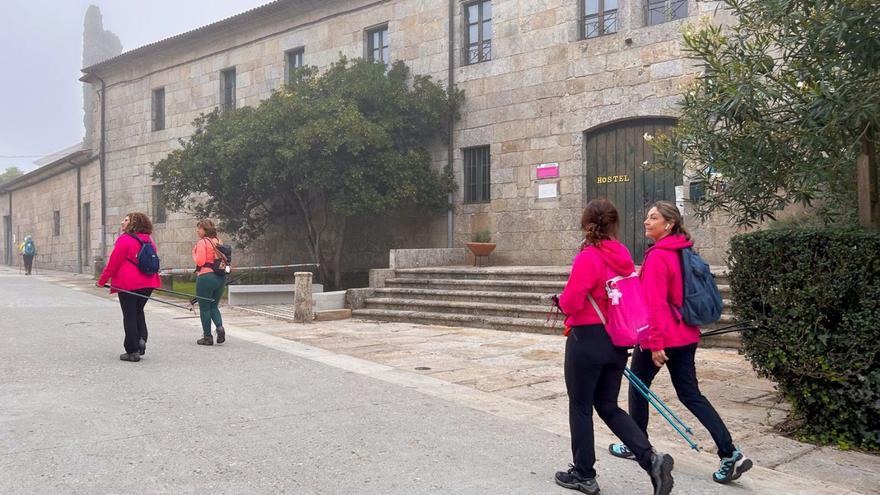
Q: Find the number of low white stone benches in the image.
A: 1